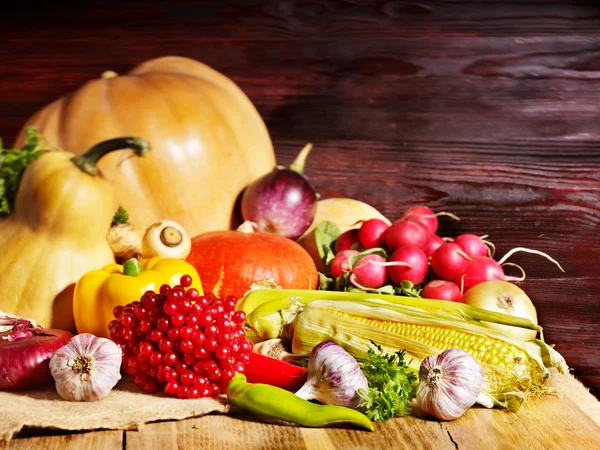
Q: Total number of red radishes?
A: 12